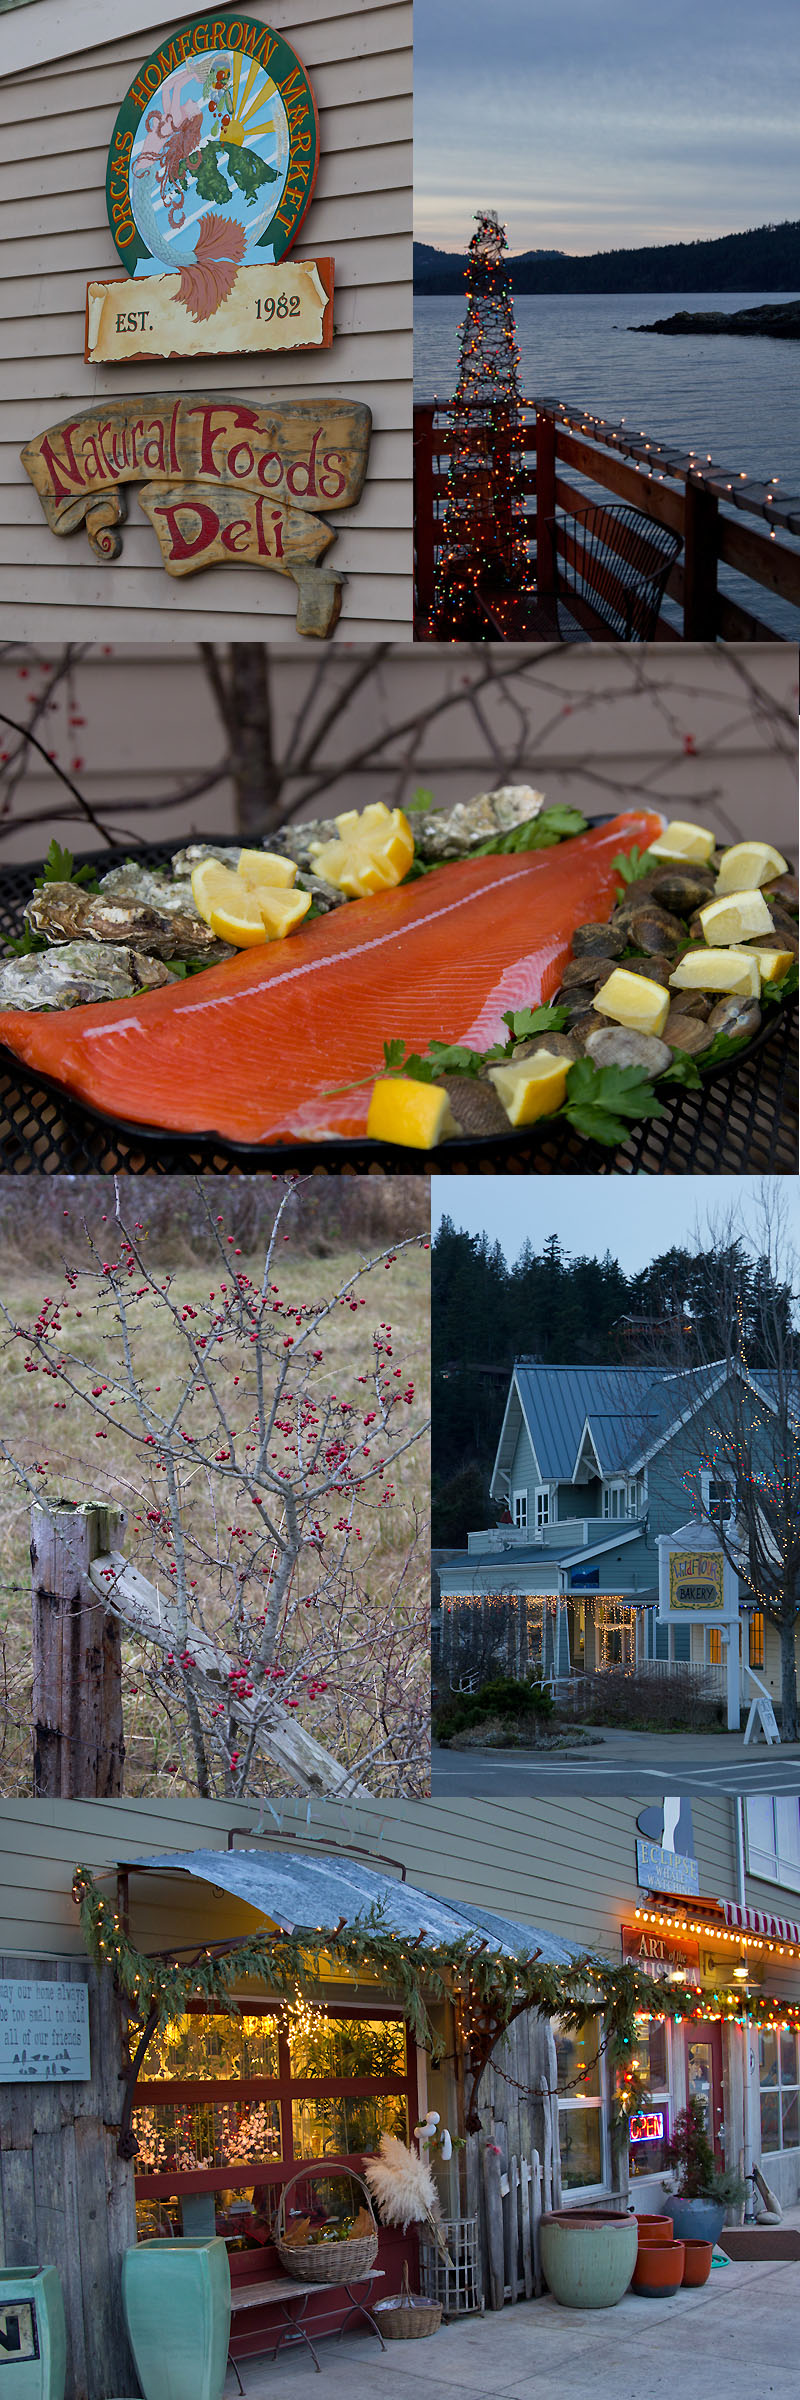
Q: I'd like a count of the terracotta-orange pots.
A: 3